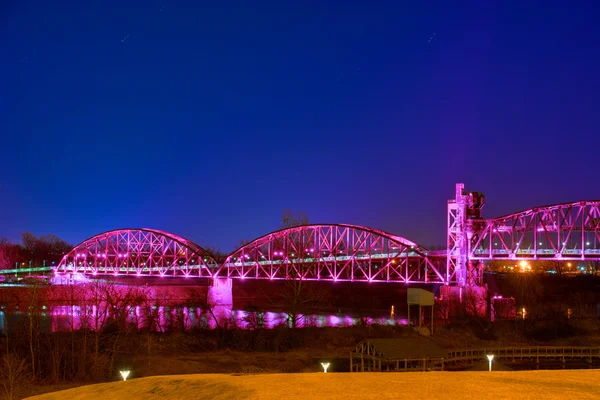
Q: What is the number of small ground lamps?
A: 3